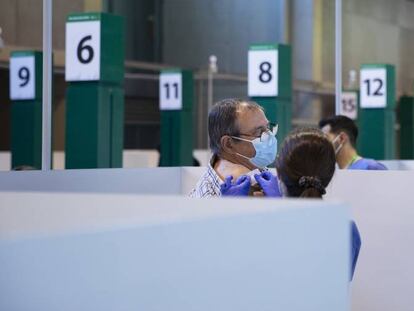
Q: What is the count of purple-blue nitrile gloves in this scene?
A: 2